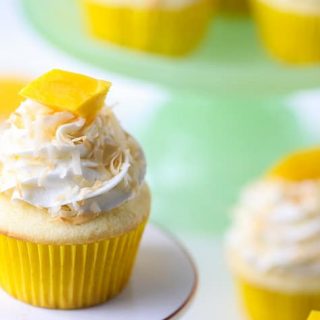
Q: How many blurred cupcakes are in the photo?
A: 4